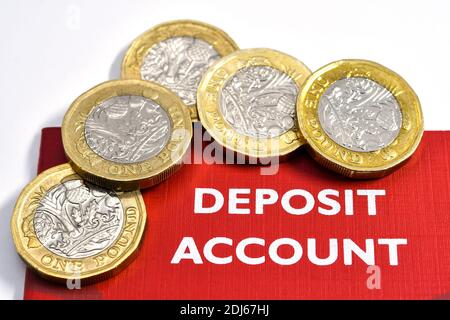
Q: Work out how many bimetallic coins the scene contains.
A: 5